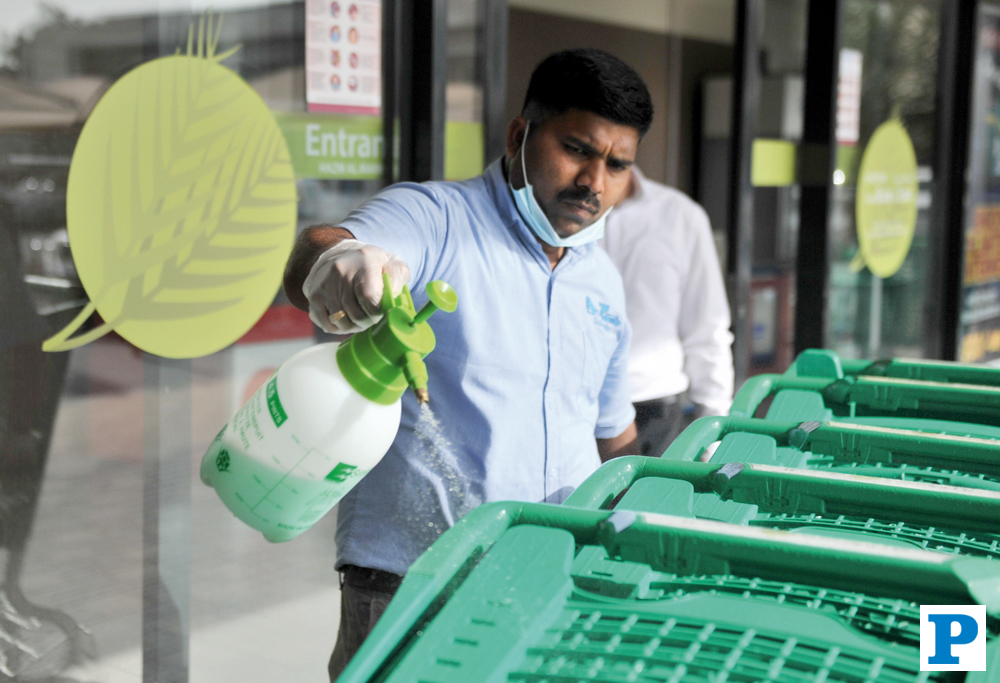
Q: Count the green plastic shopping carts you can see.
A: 5